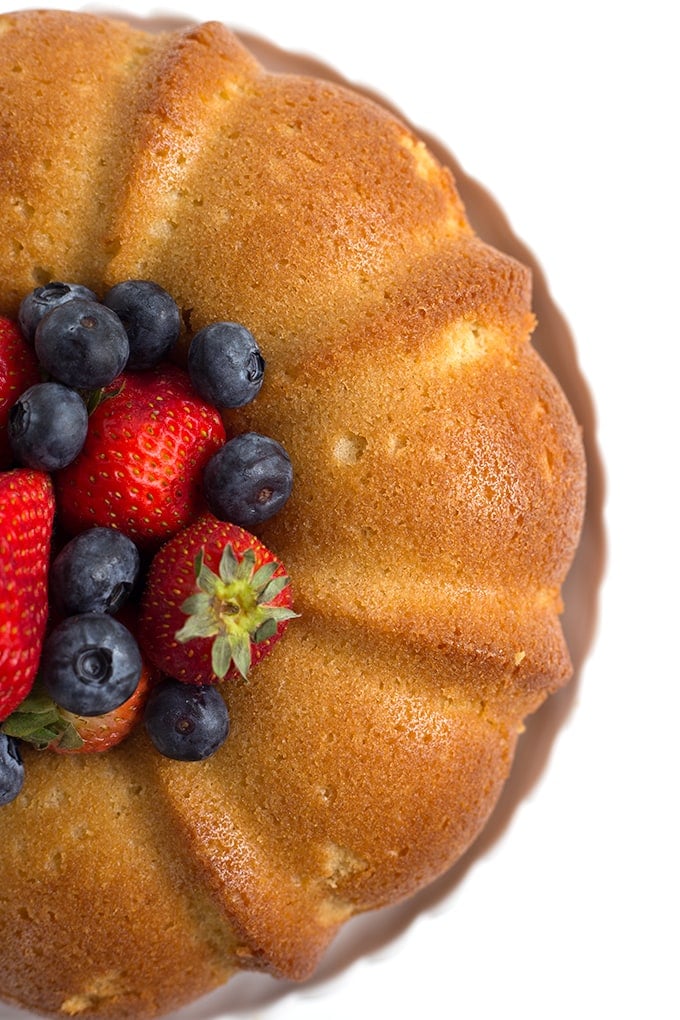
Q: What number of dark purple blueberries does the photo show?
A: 10